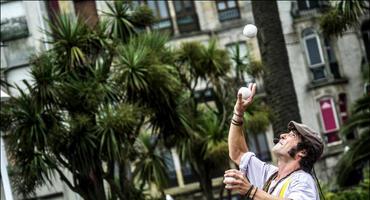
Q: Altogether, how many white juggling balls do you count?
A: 3